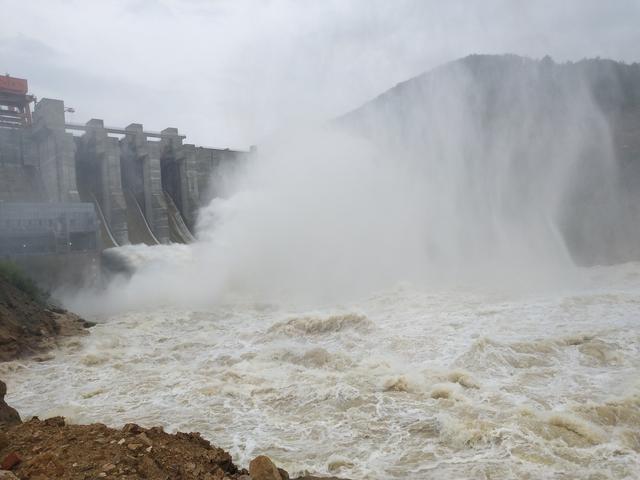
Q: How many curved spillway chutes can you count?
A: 3